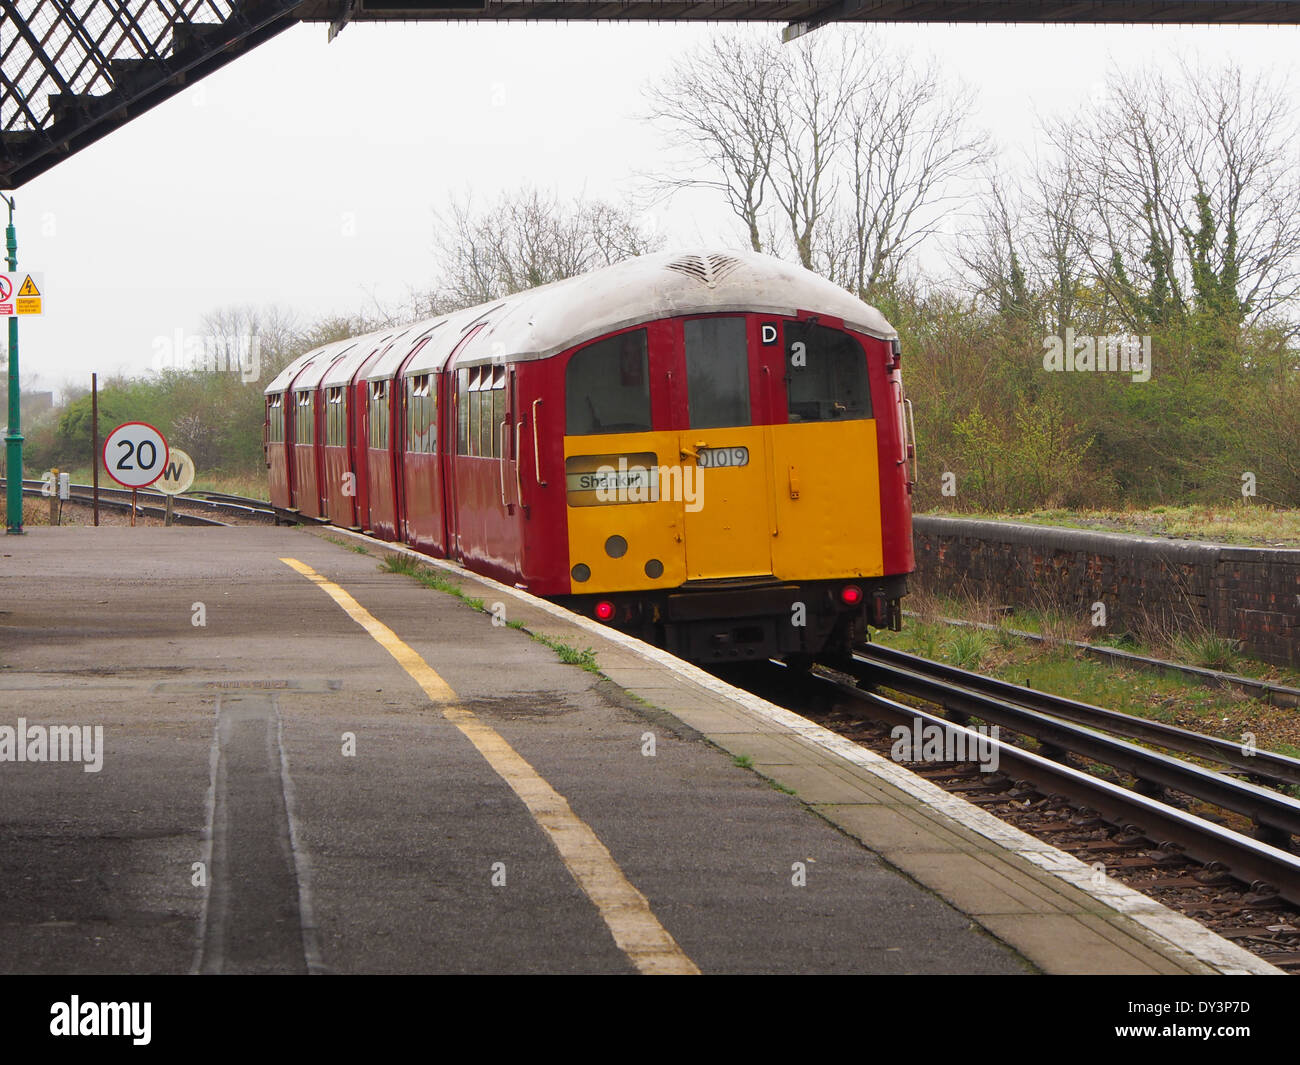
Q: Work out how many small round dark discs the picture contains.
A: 3